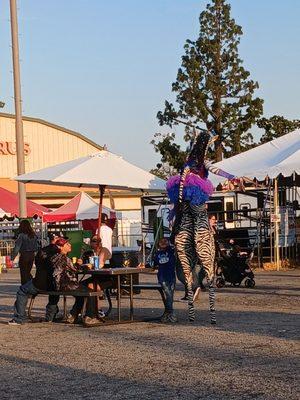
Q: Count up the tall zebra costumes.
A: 1